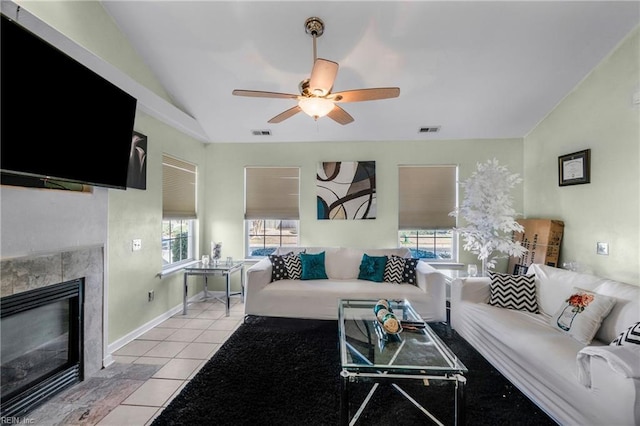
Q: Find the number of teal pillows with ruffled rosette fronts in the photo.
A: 2